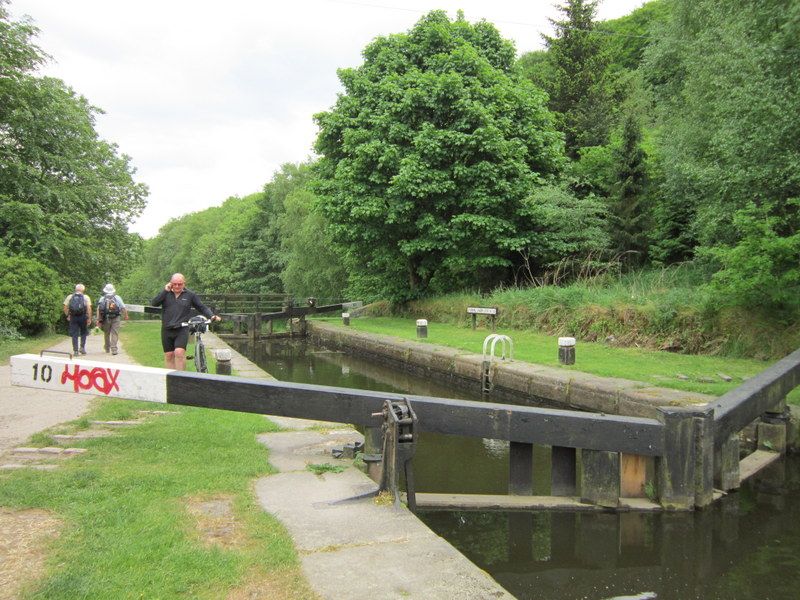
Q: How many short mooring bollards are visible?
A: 4